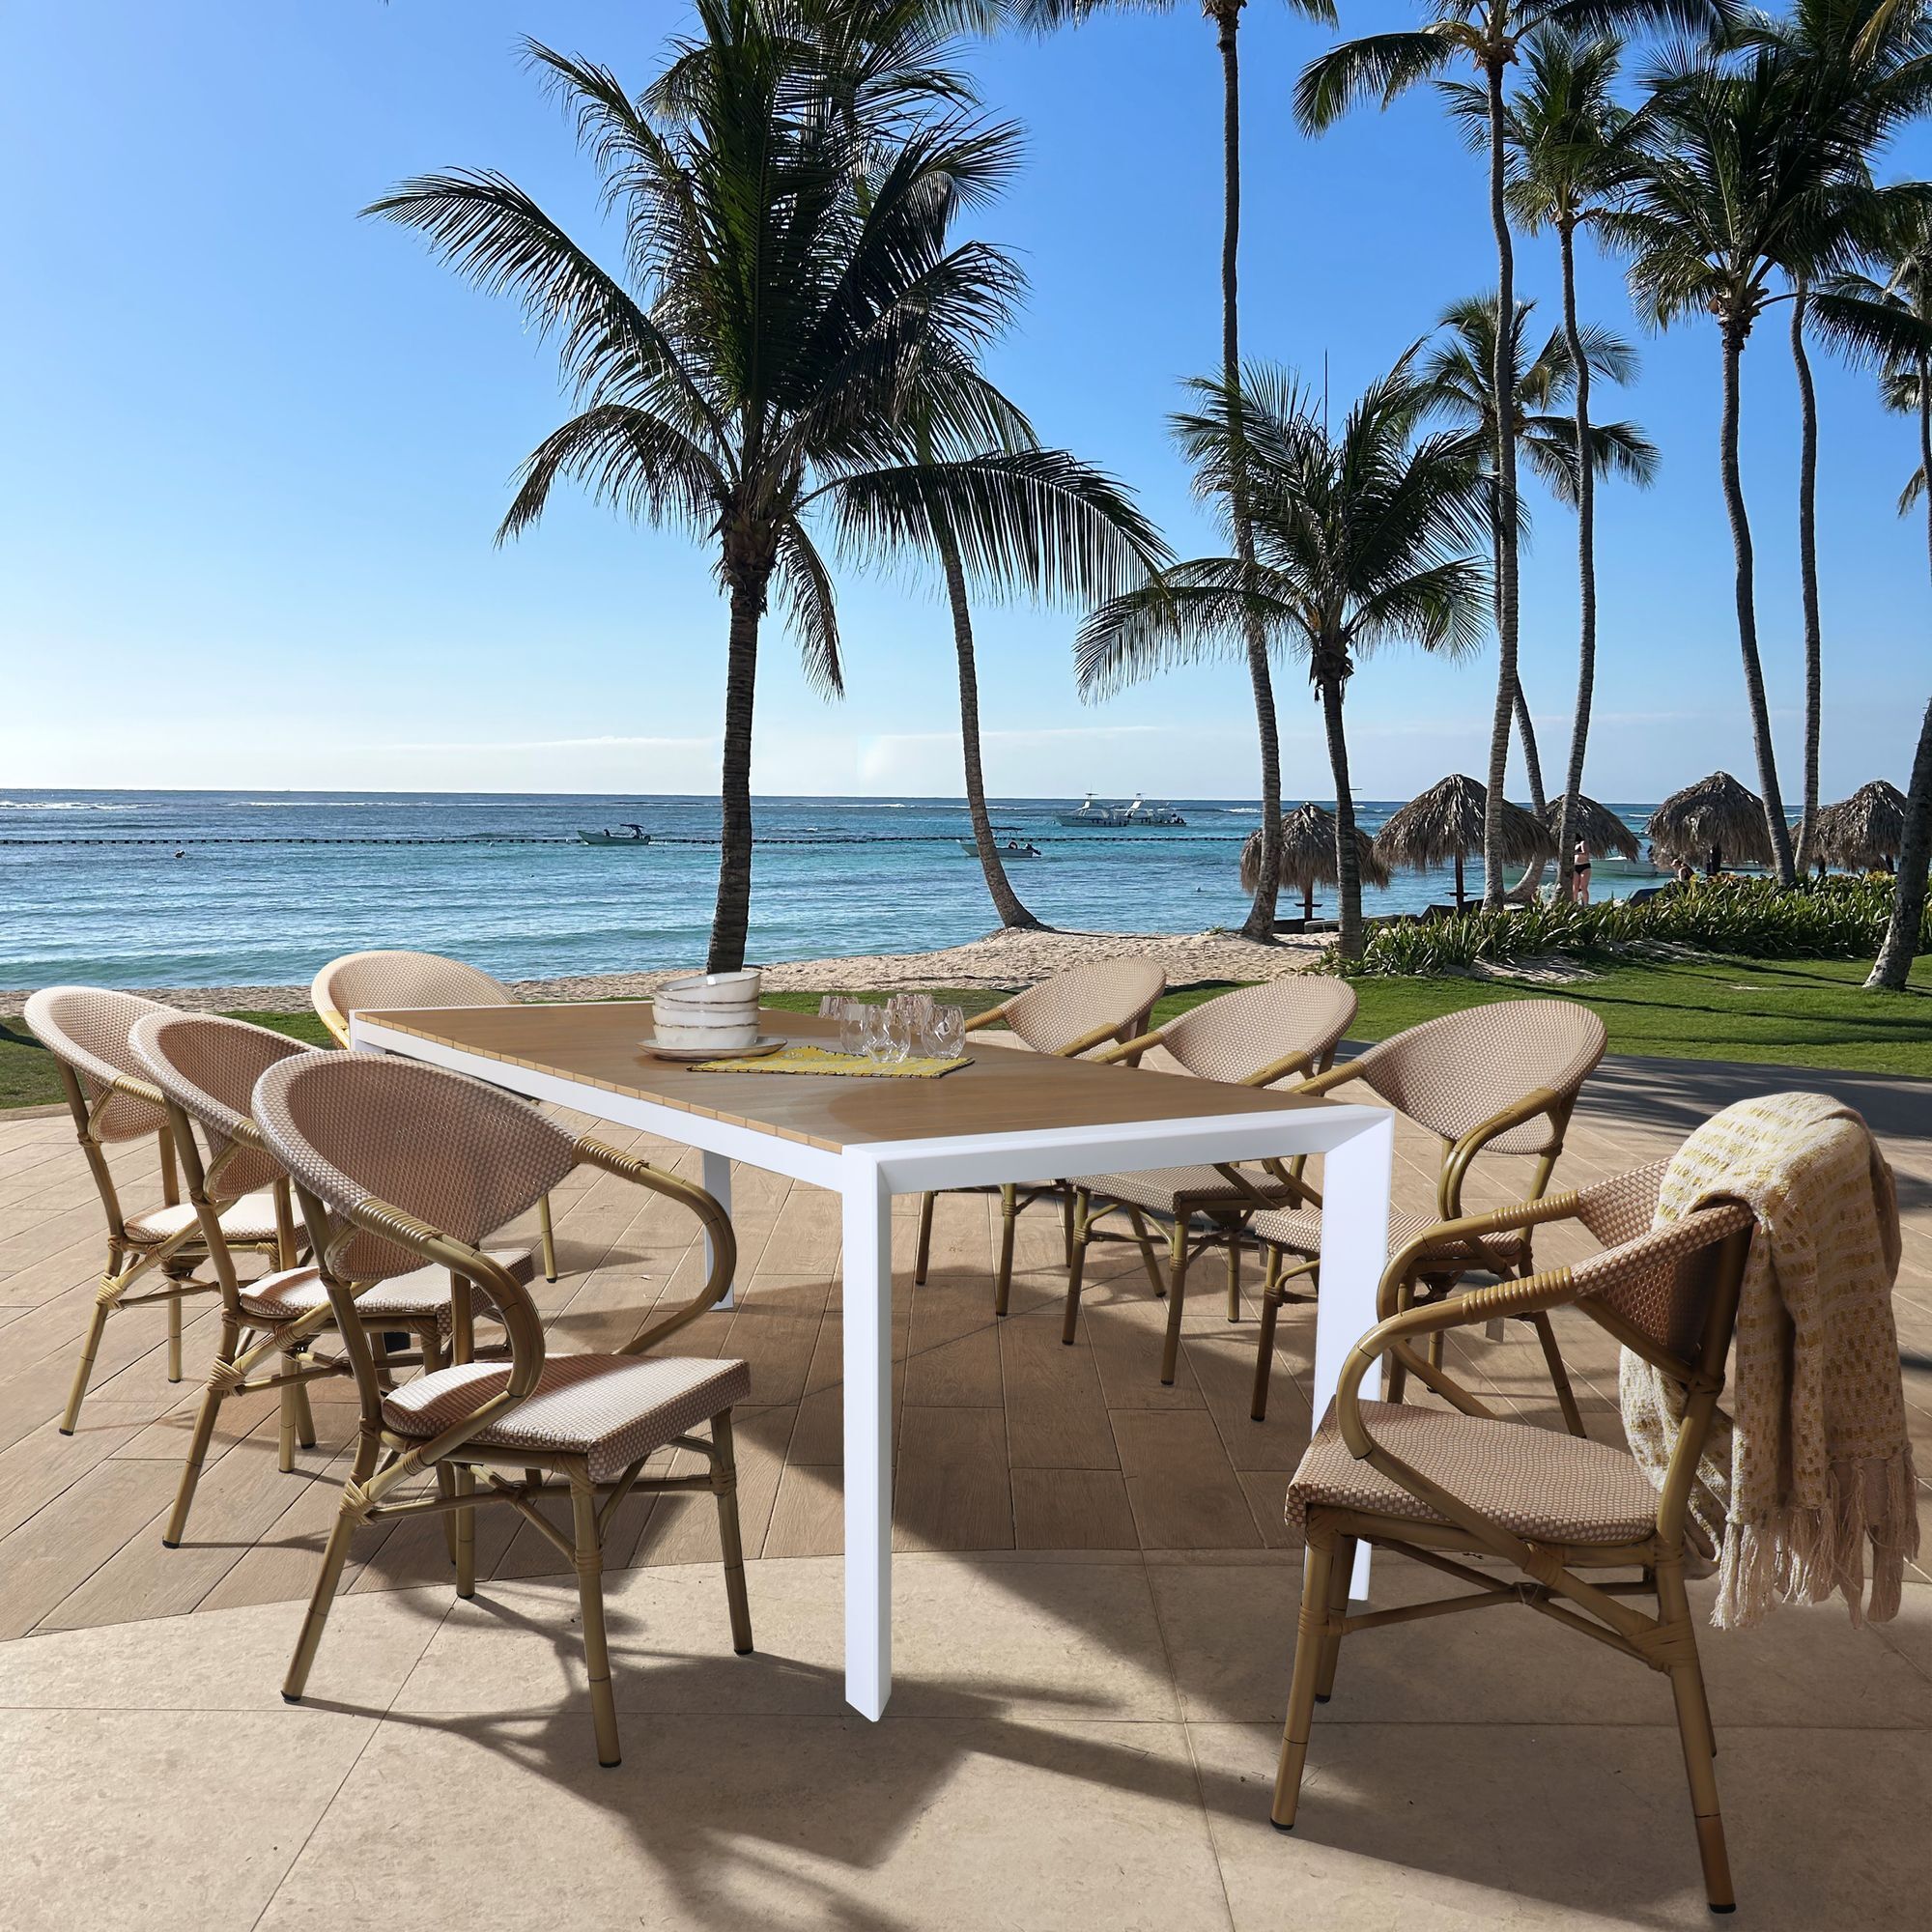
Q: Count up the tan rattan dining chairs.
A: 8